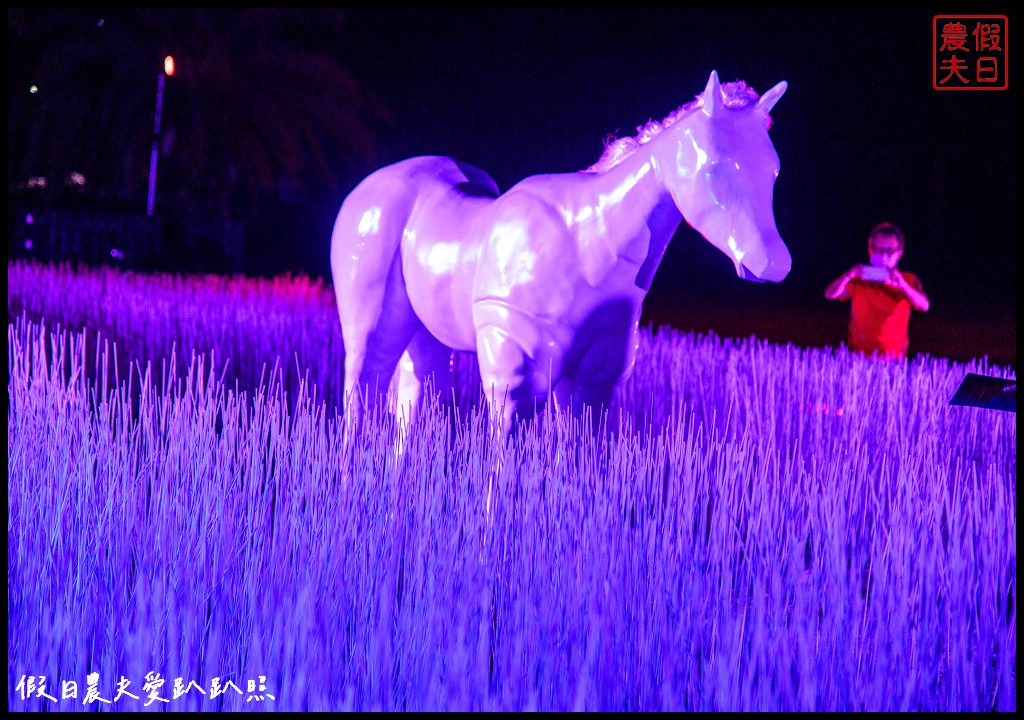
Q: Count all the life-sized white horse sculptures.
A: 1